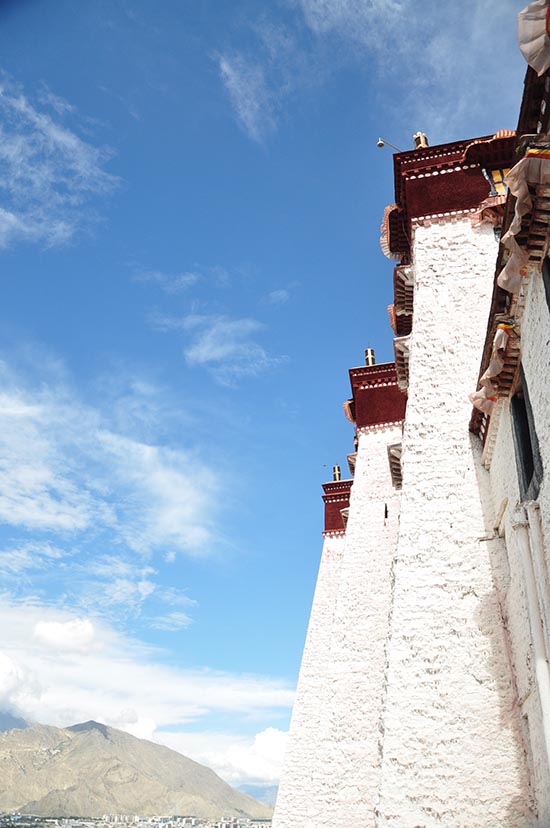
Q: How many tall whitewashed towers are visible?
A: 3